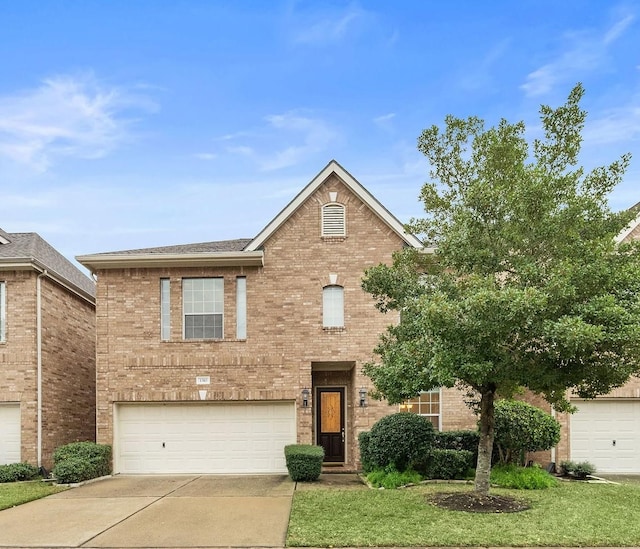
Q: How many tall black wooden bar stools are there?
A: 0